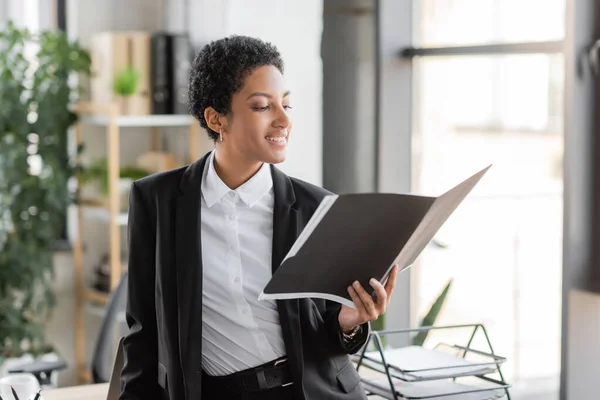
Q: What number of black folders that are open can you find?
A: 1